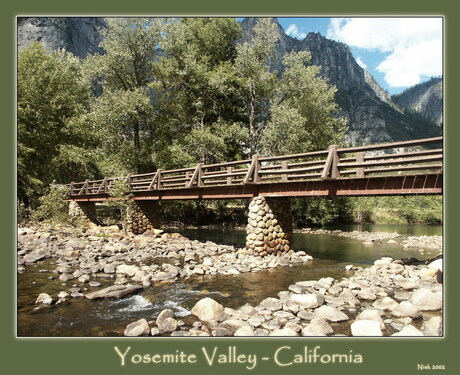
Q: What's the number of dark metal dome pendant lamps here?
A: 0